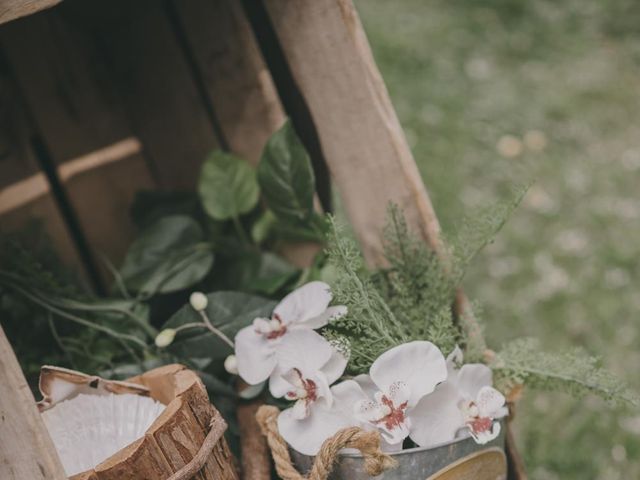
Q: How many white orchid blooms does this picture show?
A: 4